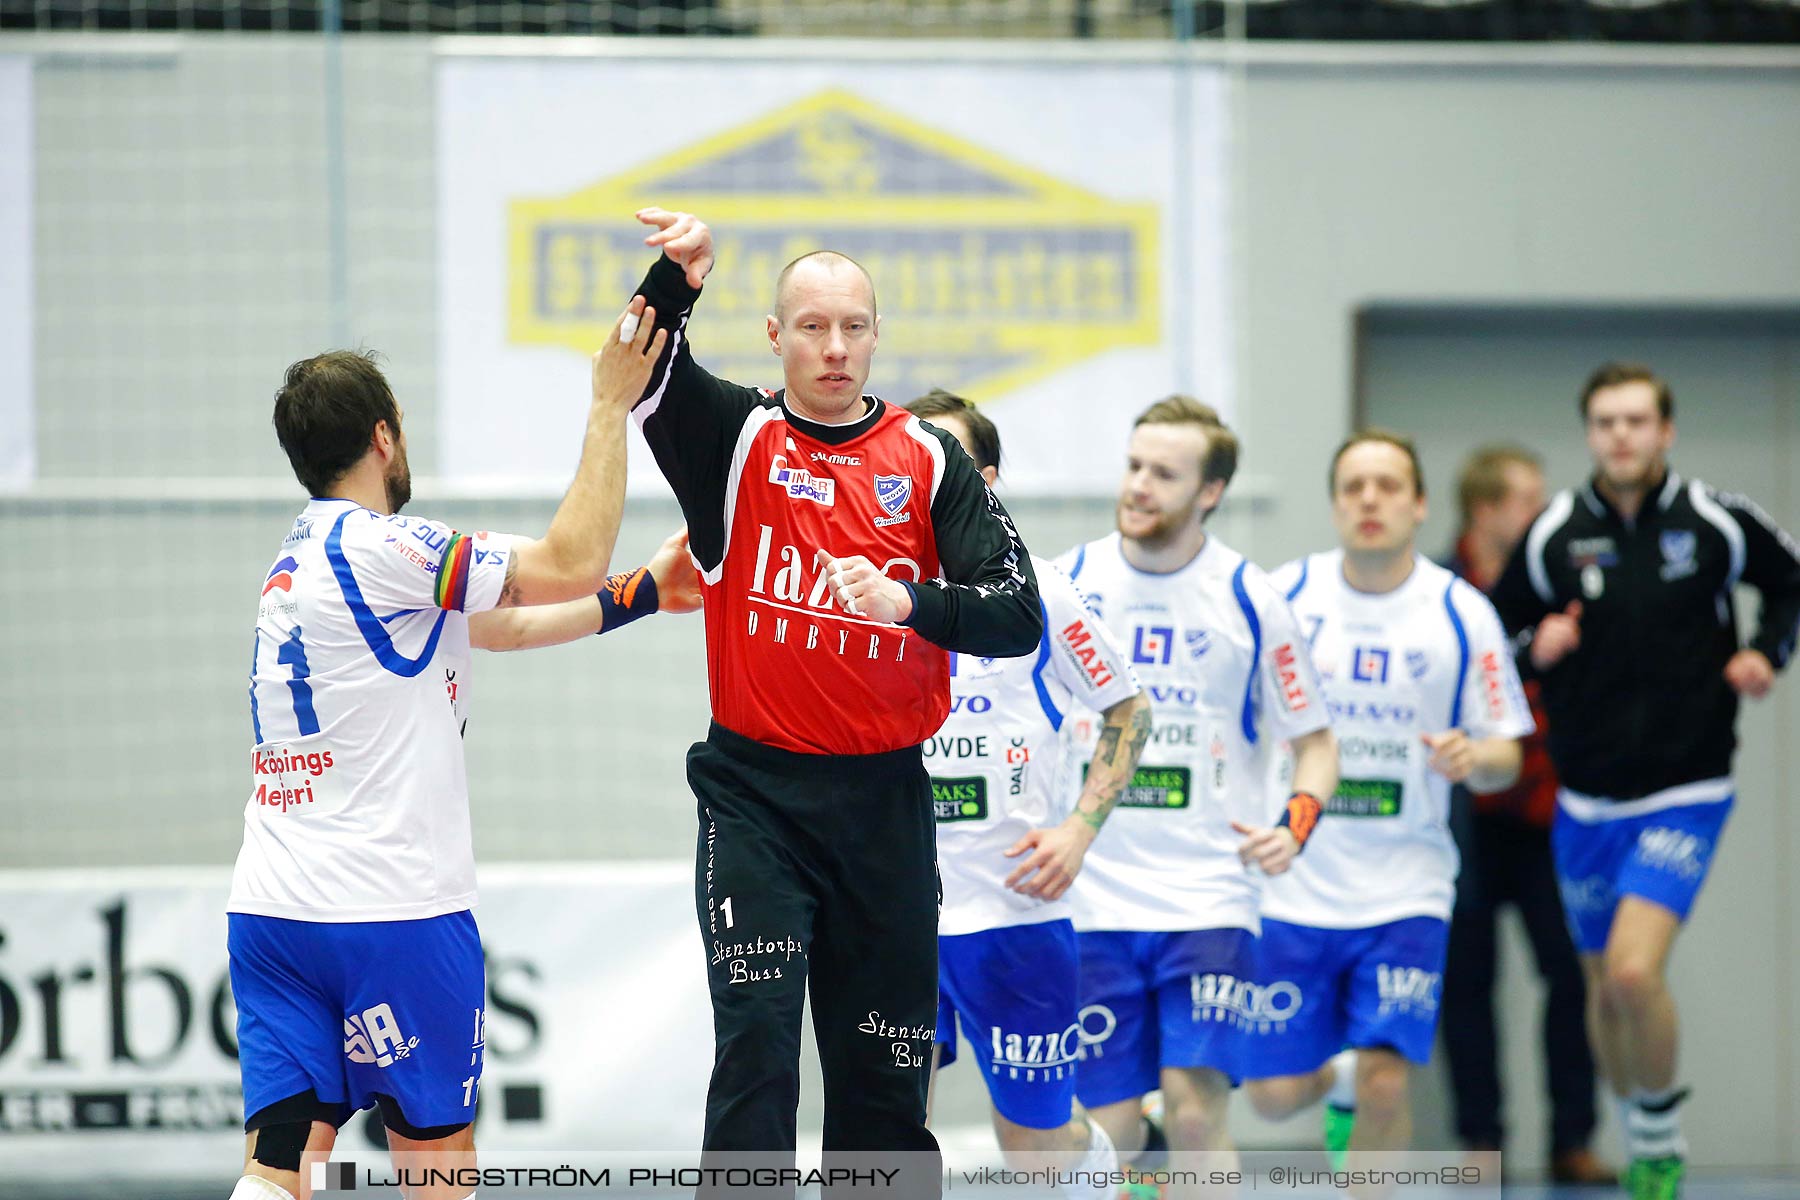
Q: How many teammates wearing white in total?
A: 4